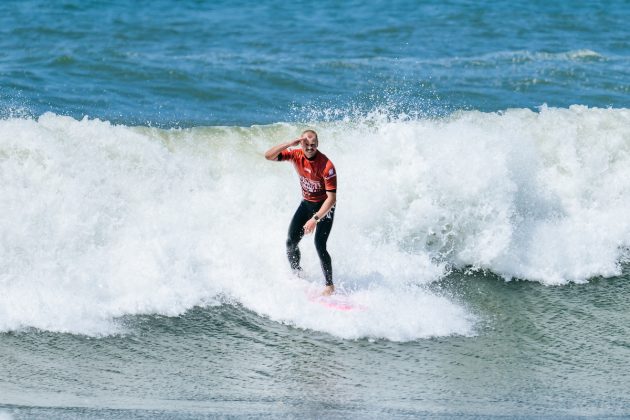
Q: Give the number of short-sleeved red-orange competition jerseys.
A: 1